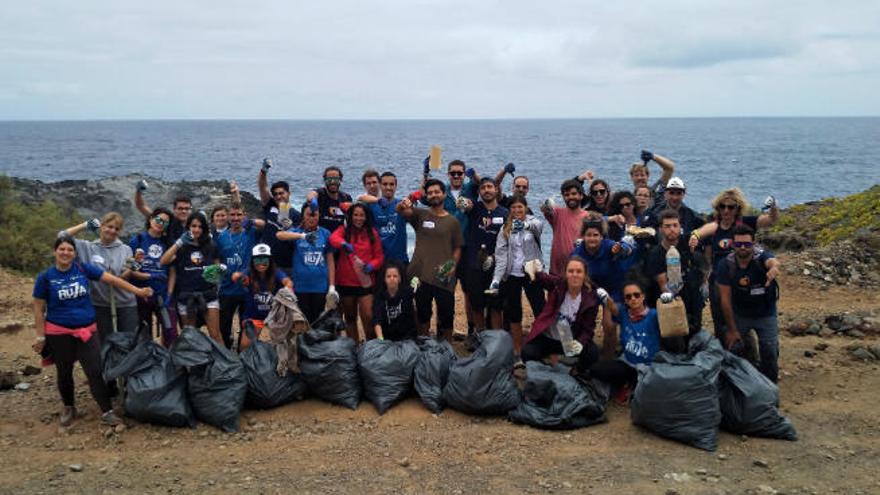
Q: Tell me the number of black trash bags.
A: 10